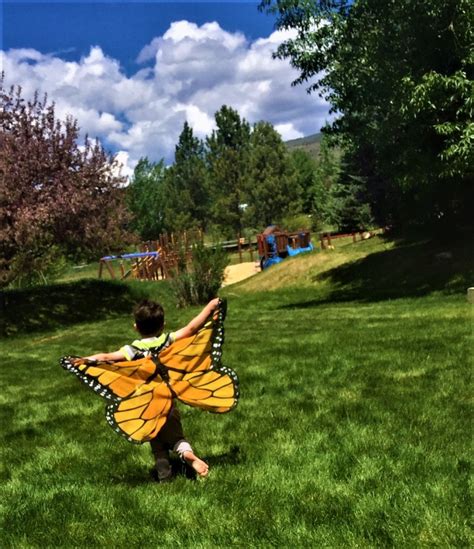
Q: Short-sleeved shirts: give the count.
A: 1